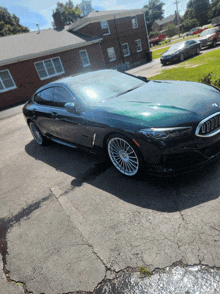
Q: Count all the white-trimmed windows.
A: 8